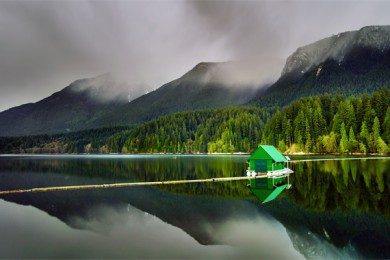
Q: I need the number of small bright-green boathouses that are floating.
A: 1